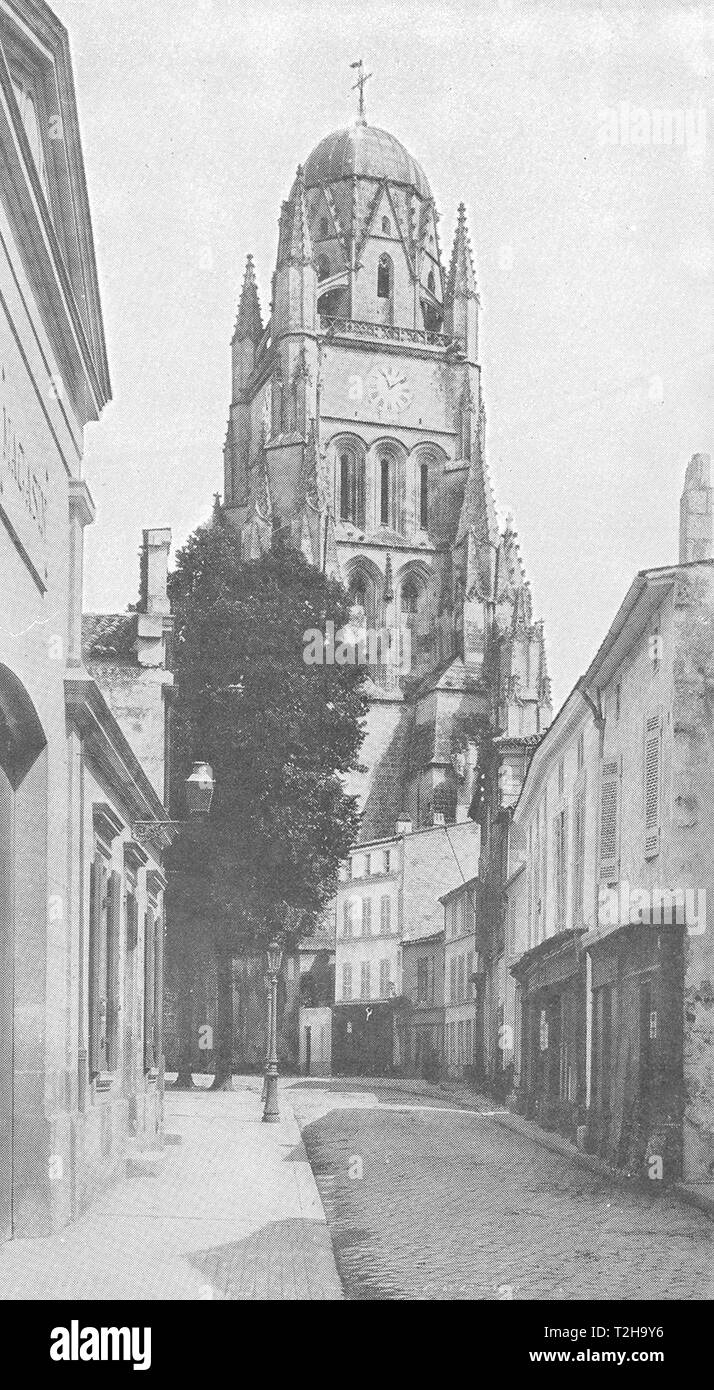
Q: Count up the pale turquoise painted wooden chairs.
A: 0